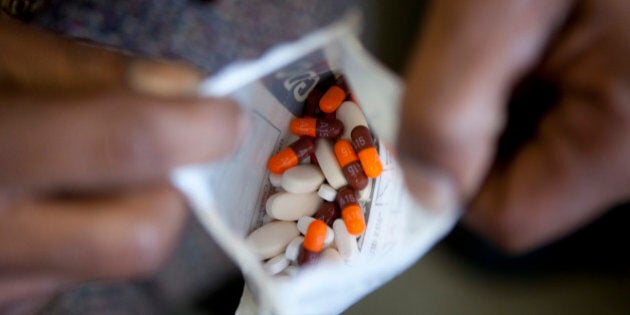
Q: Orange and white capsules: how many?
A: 0